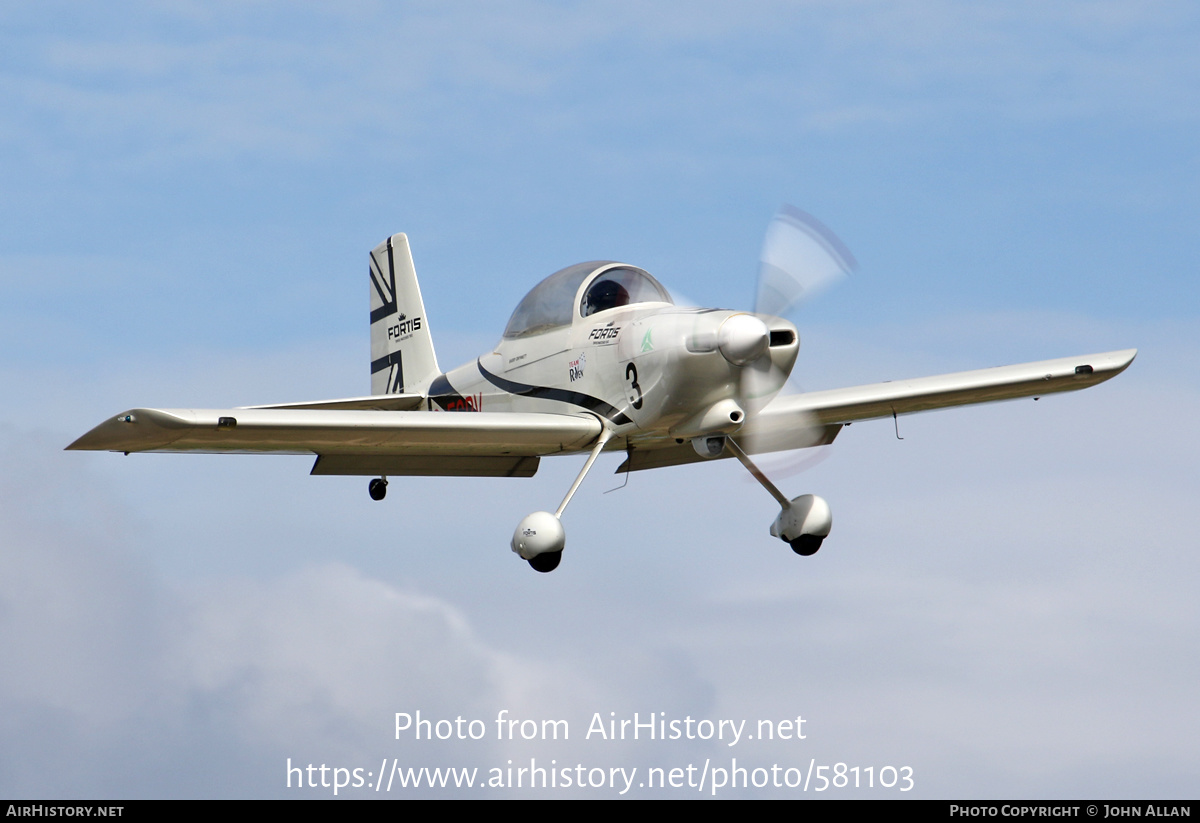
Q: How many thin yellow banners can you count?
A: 0